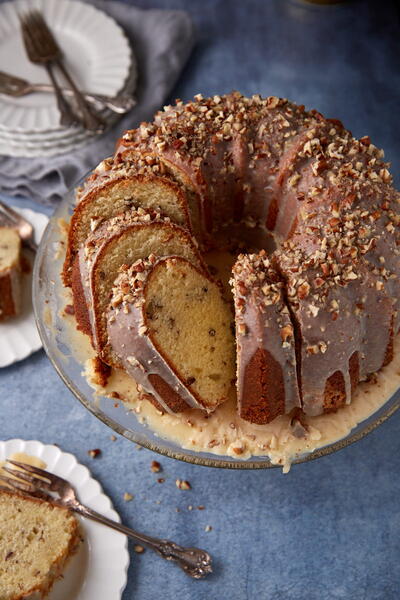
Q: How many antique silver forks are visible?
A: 5